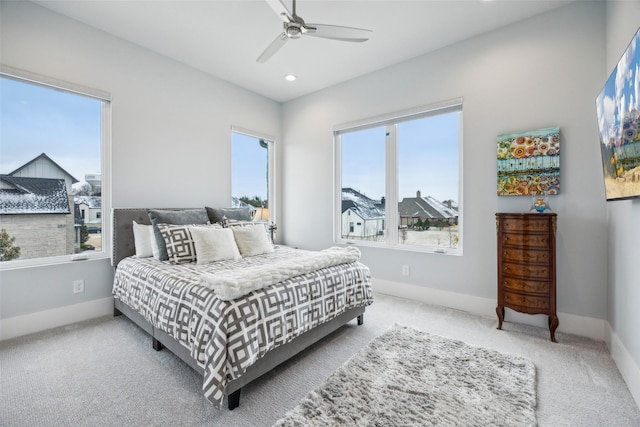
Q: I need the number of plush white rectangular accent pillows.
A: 2